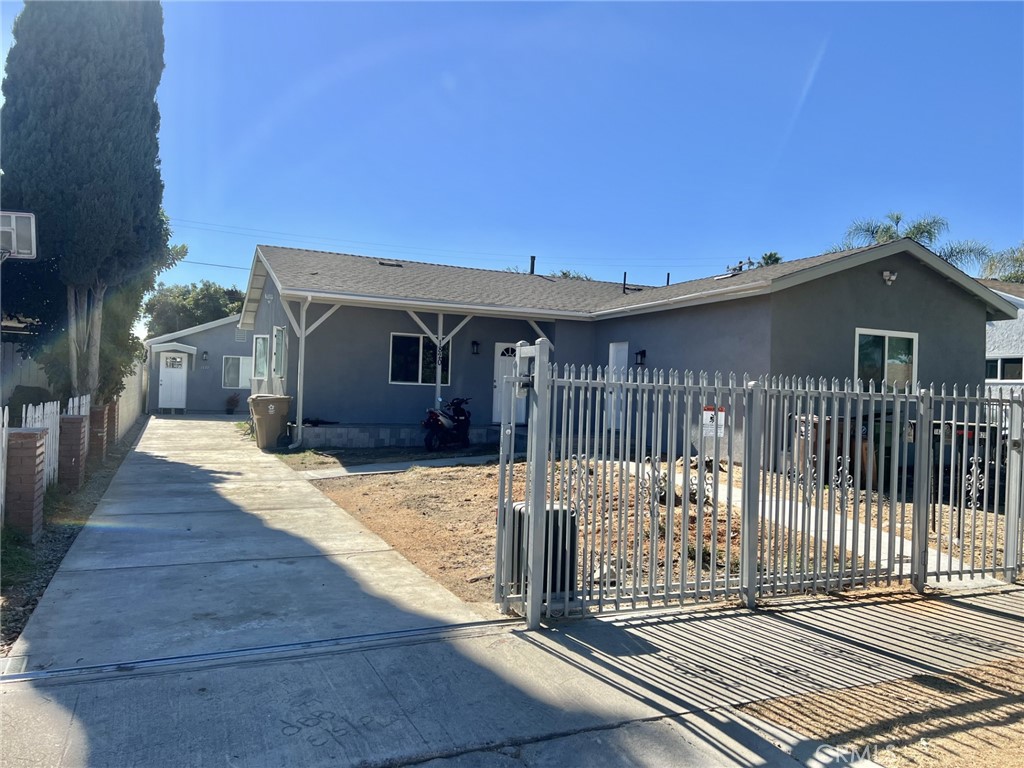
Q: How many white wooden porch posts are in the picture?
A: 2